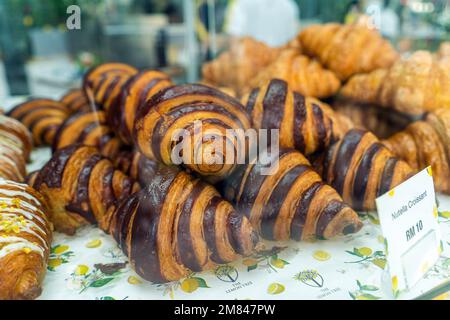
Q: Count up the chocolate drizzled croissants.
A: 11